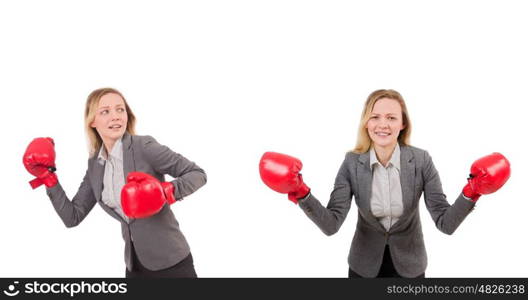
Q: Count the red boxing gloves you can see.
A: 4